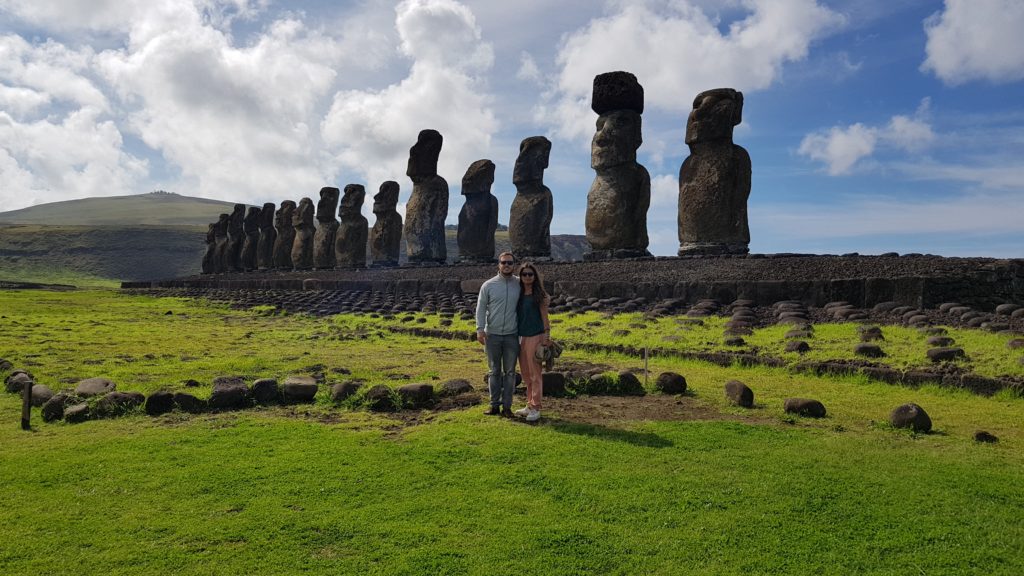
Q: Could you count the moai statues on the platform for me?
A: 15